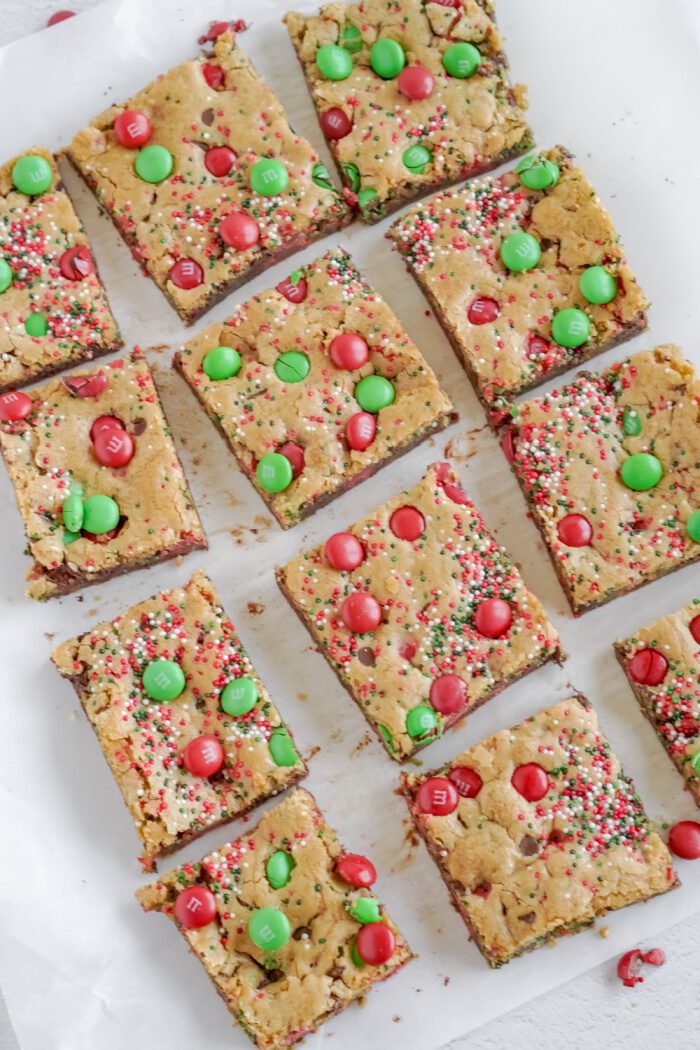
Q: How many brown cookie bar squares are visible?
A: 12